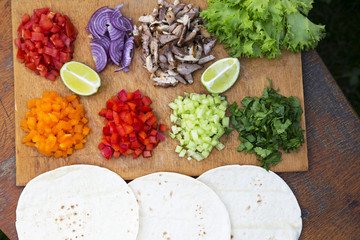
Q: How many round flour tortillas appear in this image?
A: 3